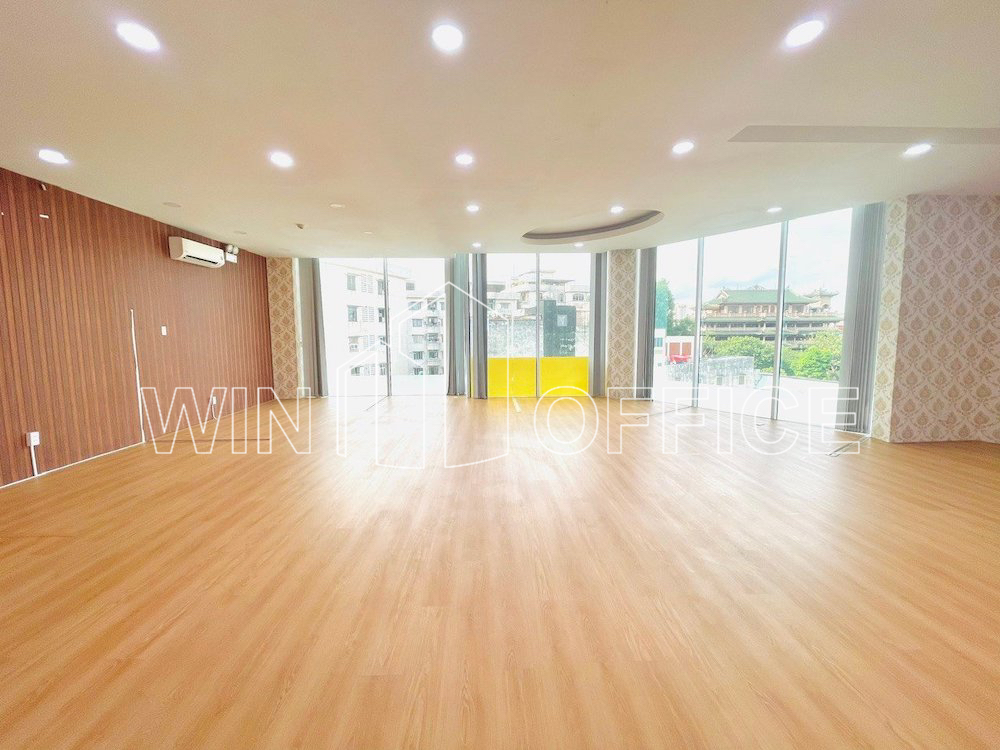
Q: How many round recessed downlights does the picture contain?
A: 13